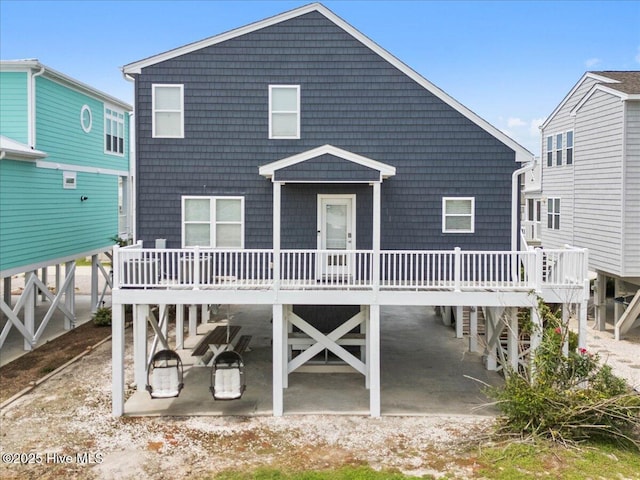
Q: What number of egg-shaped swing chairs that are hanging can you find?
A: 2